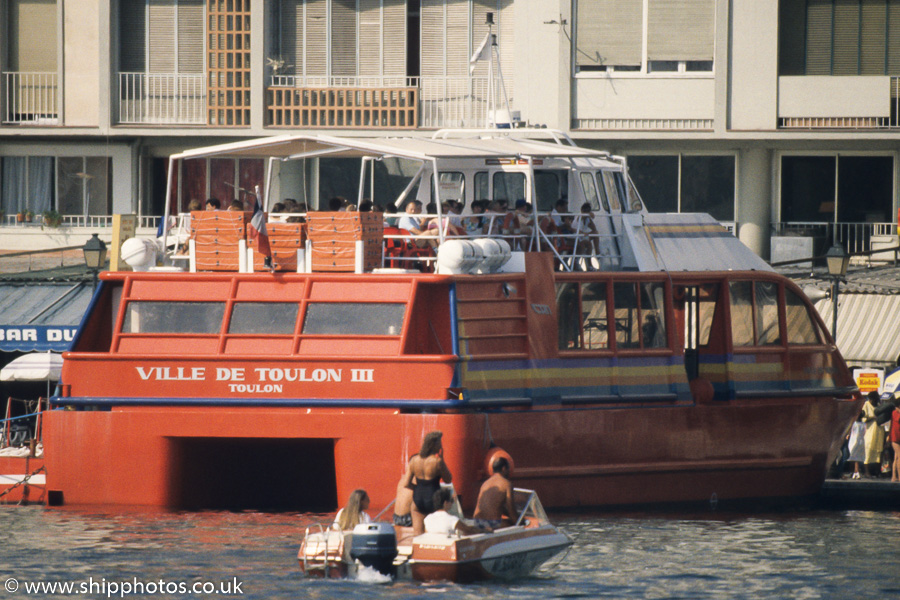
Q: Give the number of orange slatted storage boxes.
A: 3